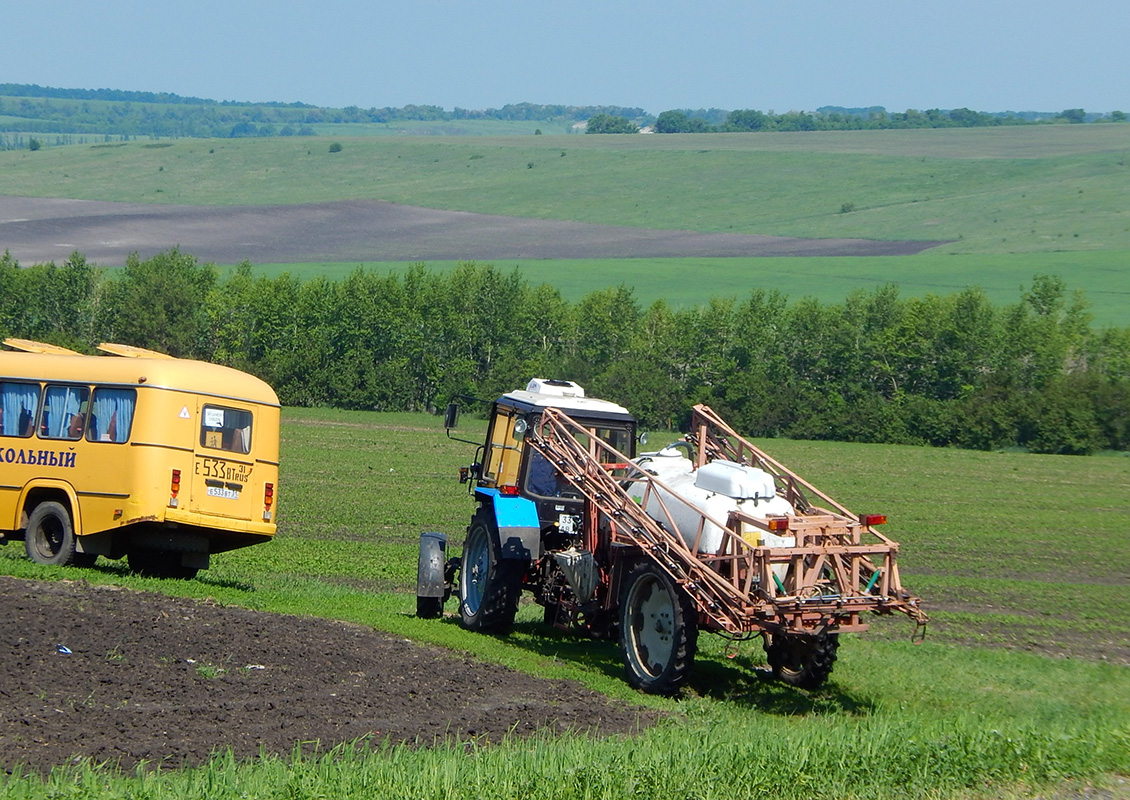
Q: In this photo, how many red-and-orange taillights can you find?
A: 5